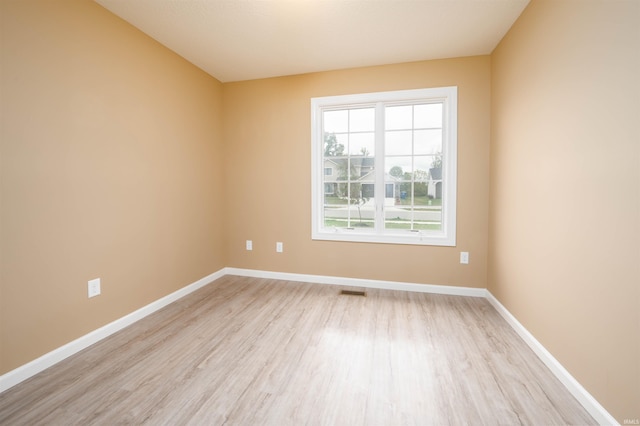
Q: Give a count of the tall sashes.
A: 2